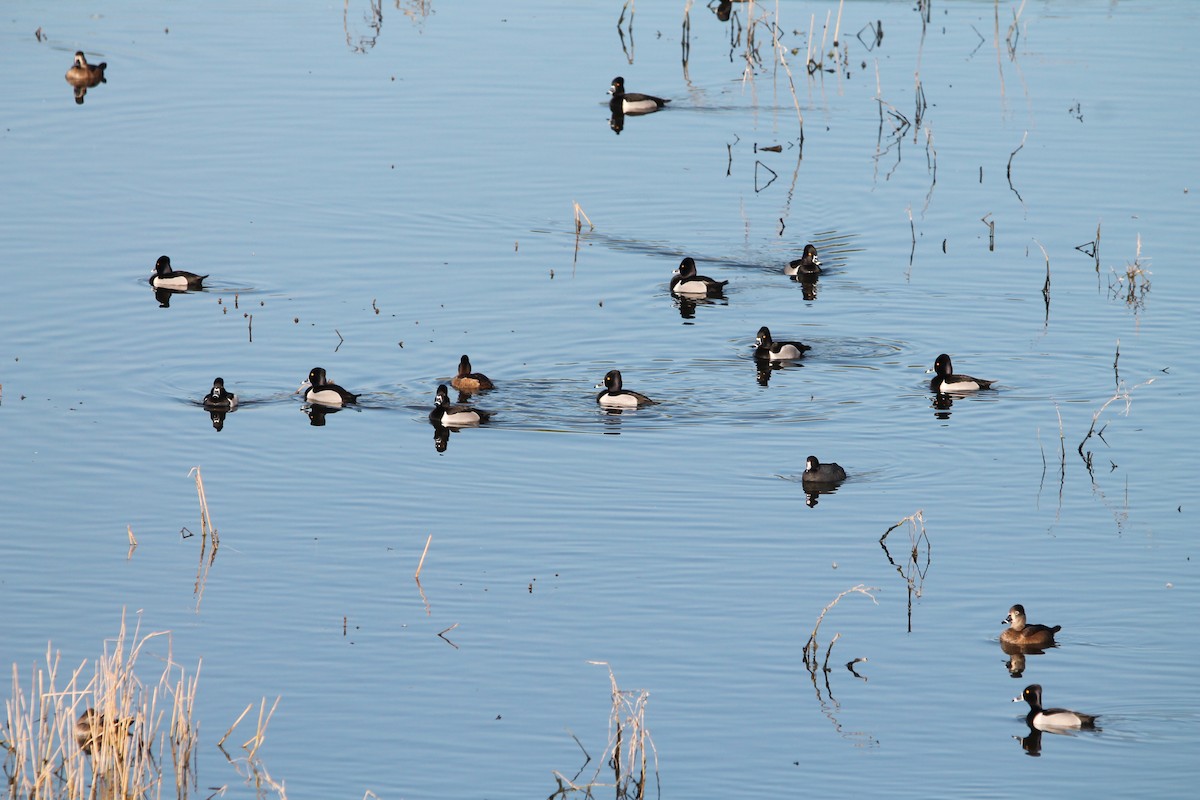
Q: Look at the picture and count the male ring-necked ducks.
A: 11